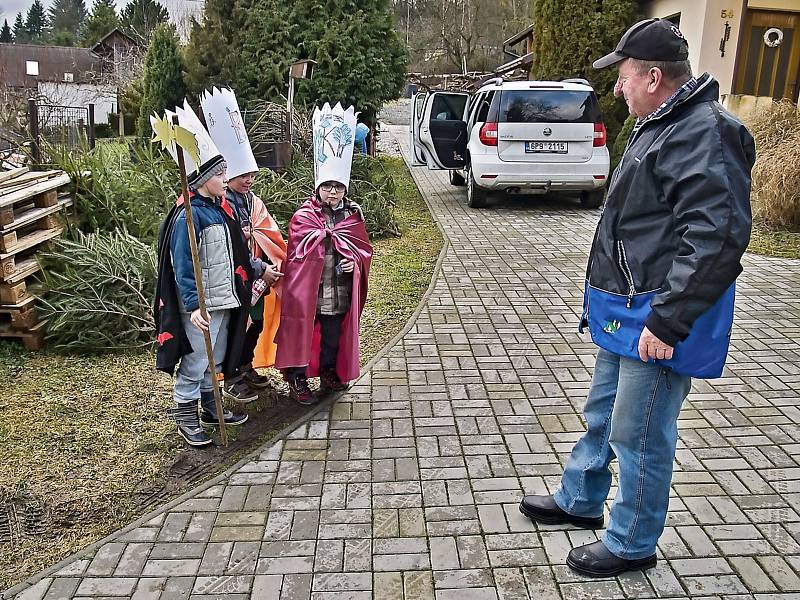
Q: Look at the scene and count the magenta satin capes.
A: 1